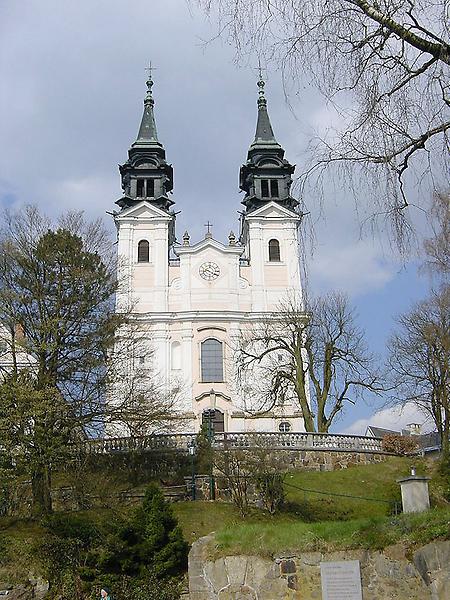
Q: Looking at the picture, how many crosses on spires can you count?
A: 2